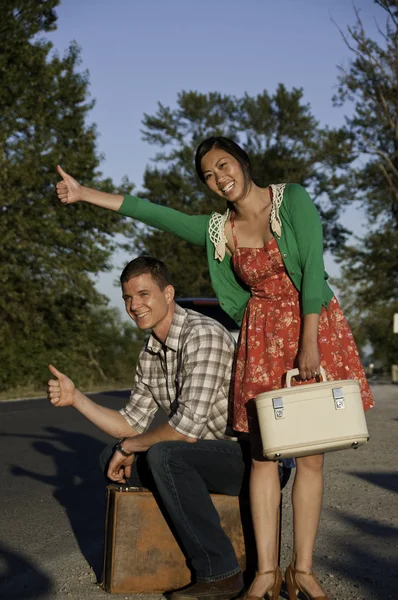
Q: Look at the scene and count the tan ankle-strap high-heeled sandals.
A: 2